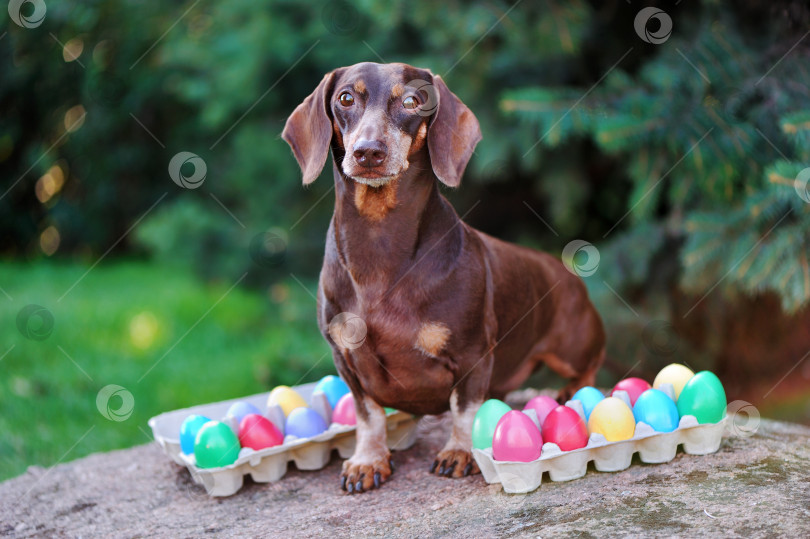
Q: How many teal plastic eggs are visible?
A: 4